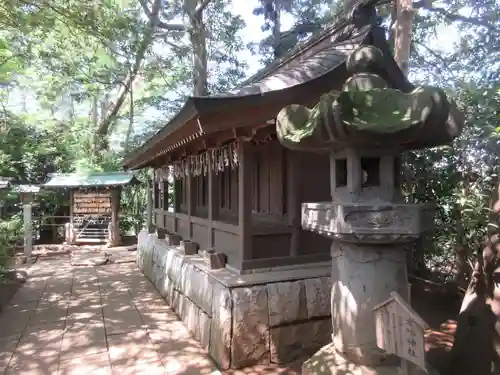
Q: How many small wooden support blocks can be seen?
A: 4